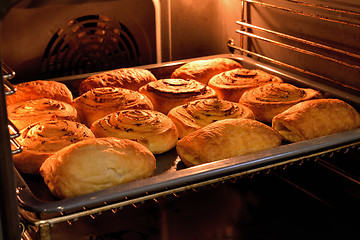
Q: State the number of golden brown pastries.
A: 14